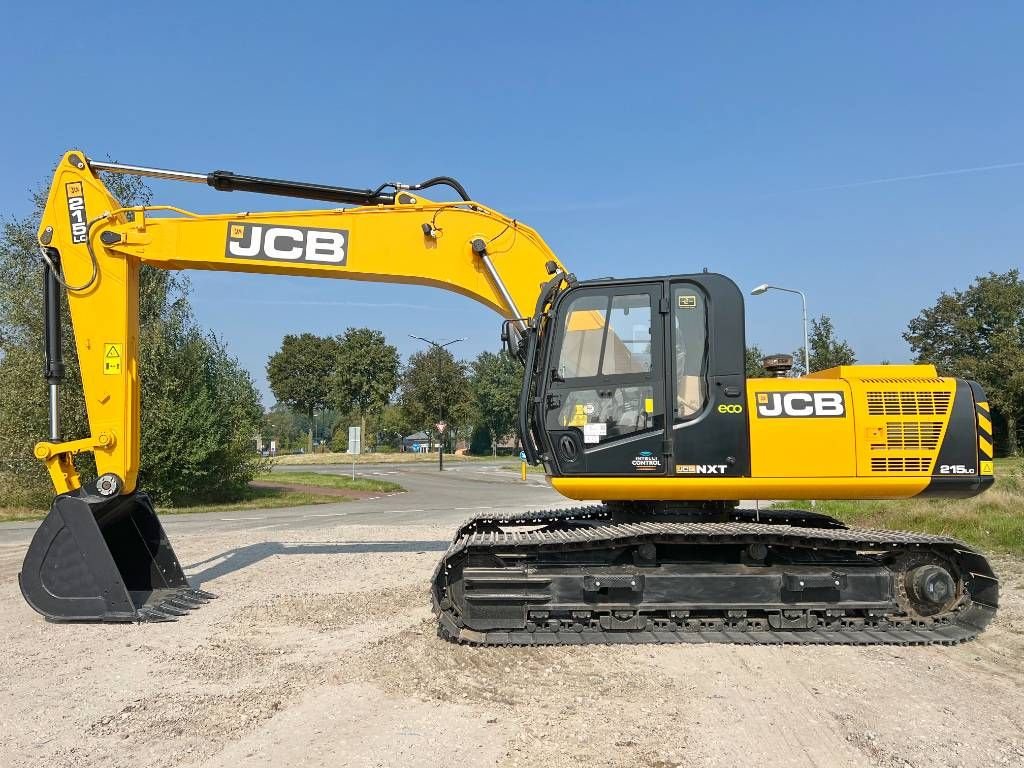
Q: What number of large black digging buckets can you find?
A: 1